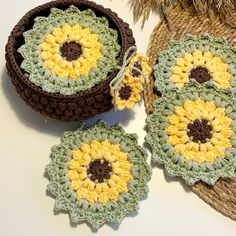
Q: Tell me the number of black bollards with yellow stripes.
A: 0